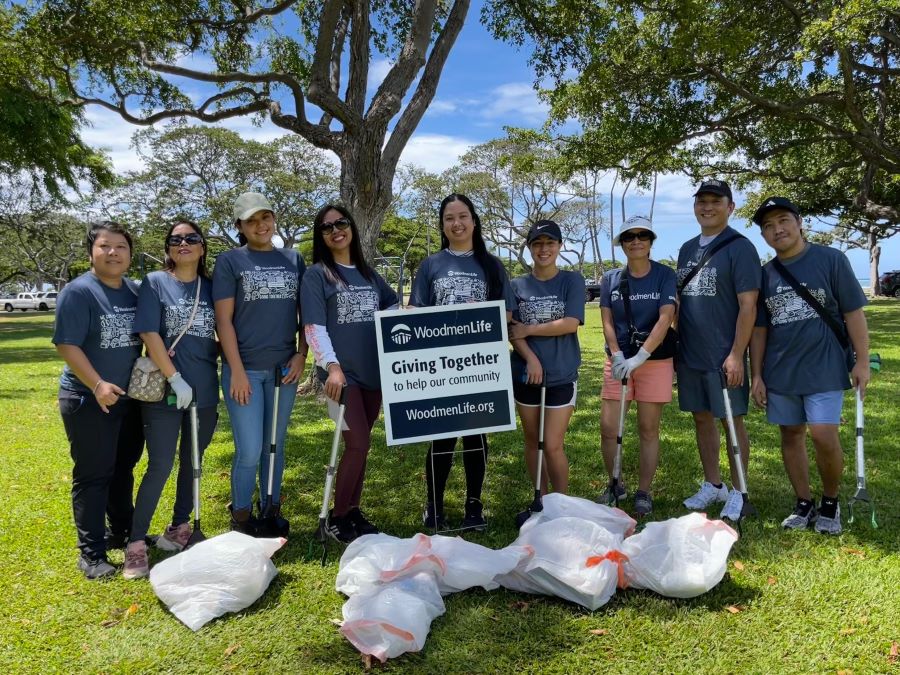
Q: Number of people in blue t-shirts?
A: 9